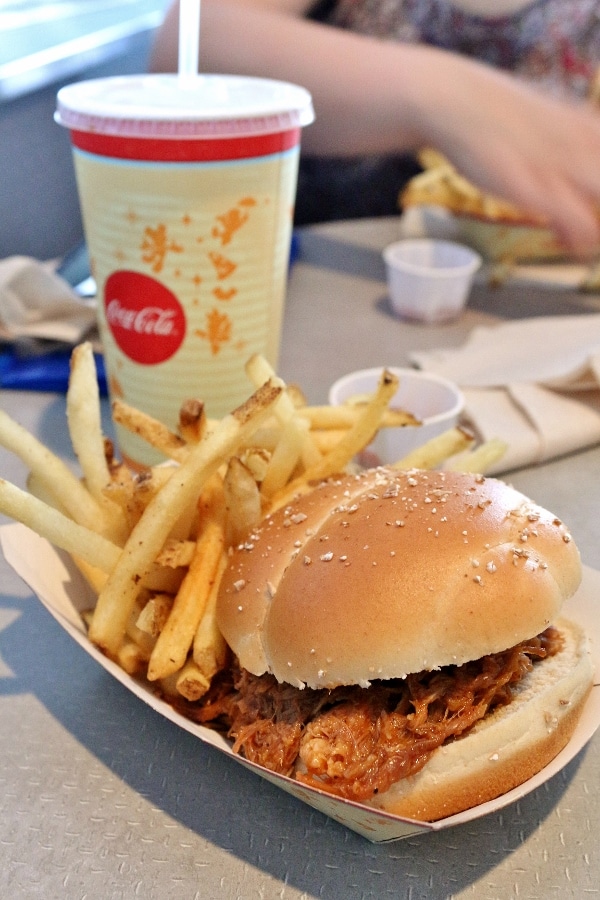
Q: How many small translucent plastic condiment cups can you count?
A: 2